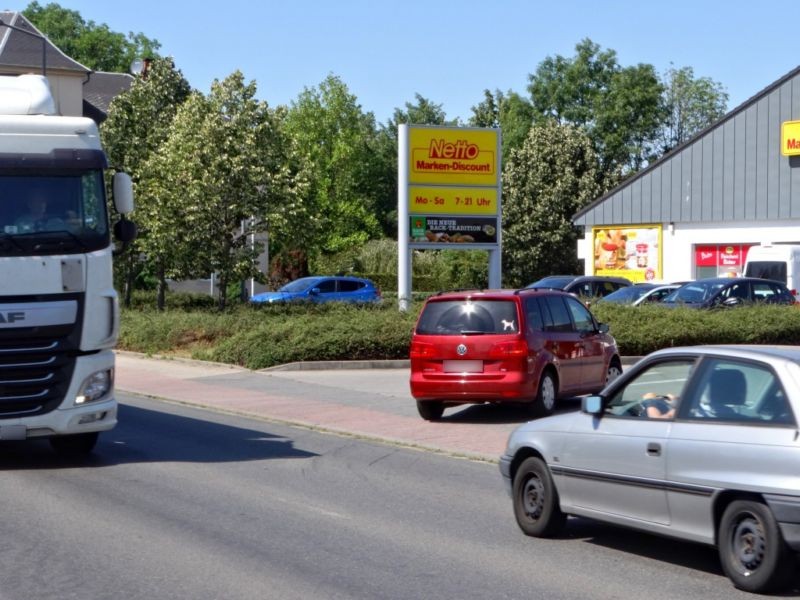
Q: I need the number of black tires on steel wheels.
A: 2